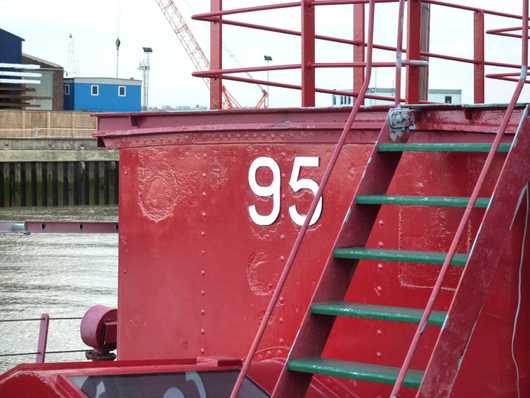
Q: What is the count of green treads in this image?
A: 5